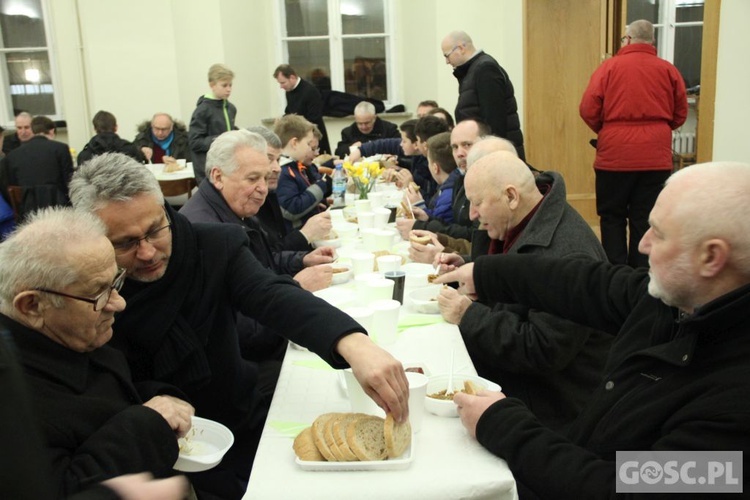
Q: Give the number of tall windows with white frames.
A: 3